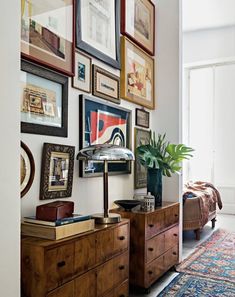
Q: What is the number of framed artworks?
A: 12